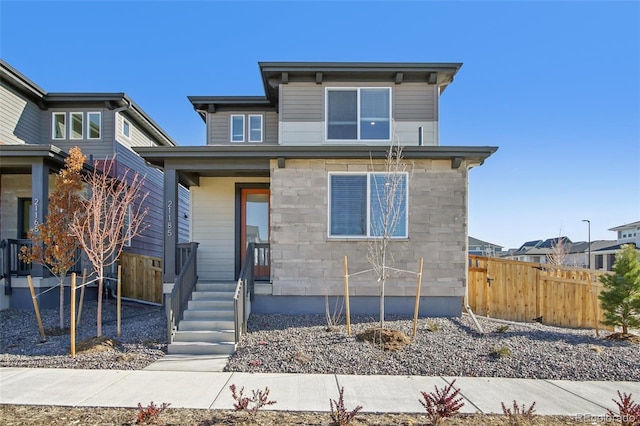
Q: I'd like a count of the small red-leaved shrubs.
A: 6